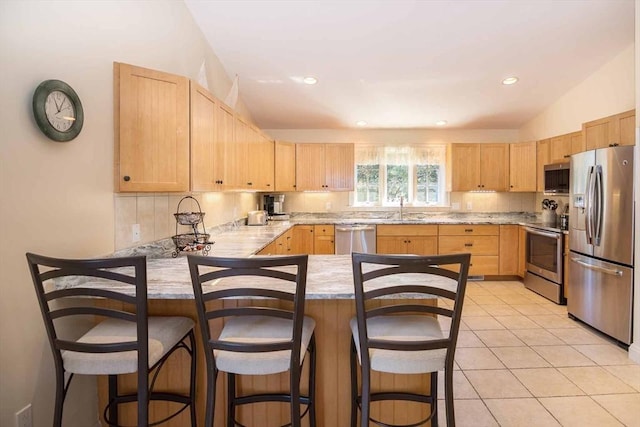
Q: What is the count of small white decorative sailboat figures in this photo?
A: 2